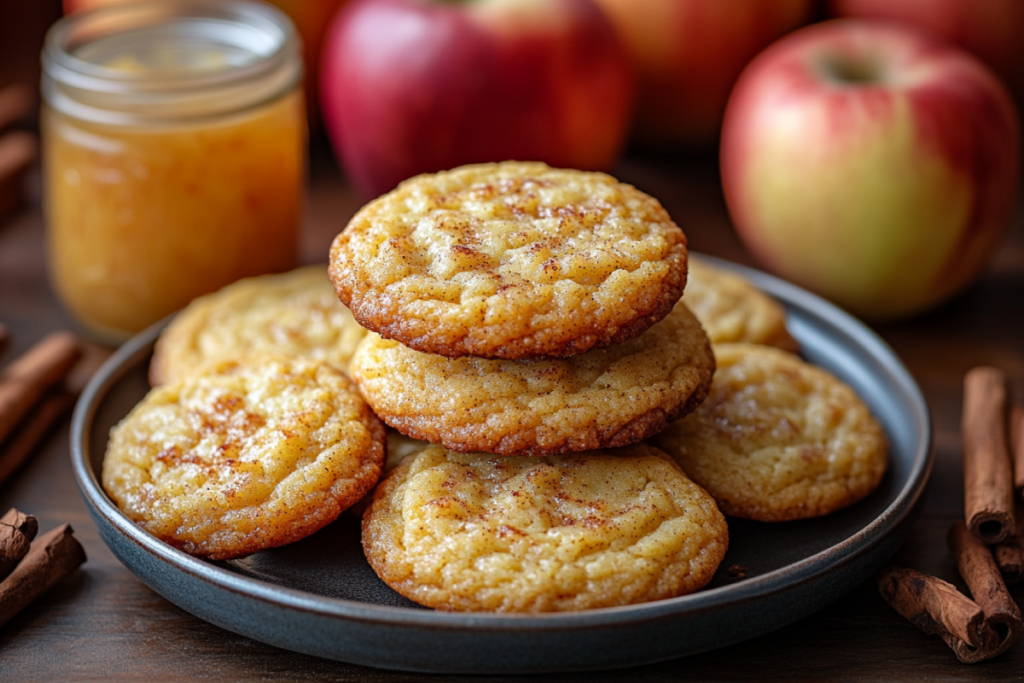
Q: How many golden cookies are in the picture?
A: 7